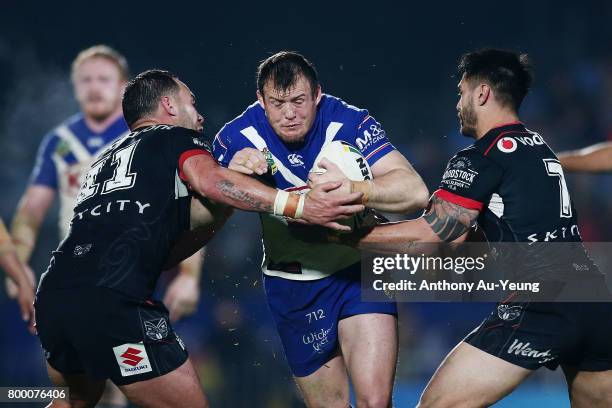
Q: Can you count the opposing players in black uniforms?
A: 2